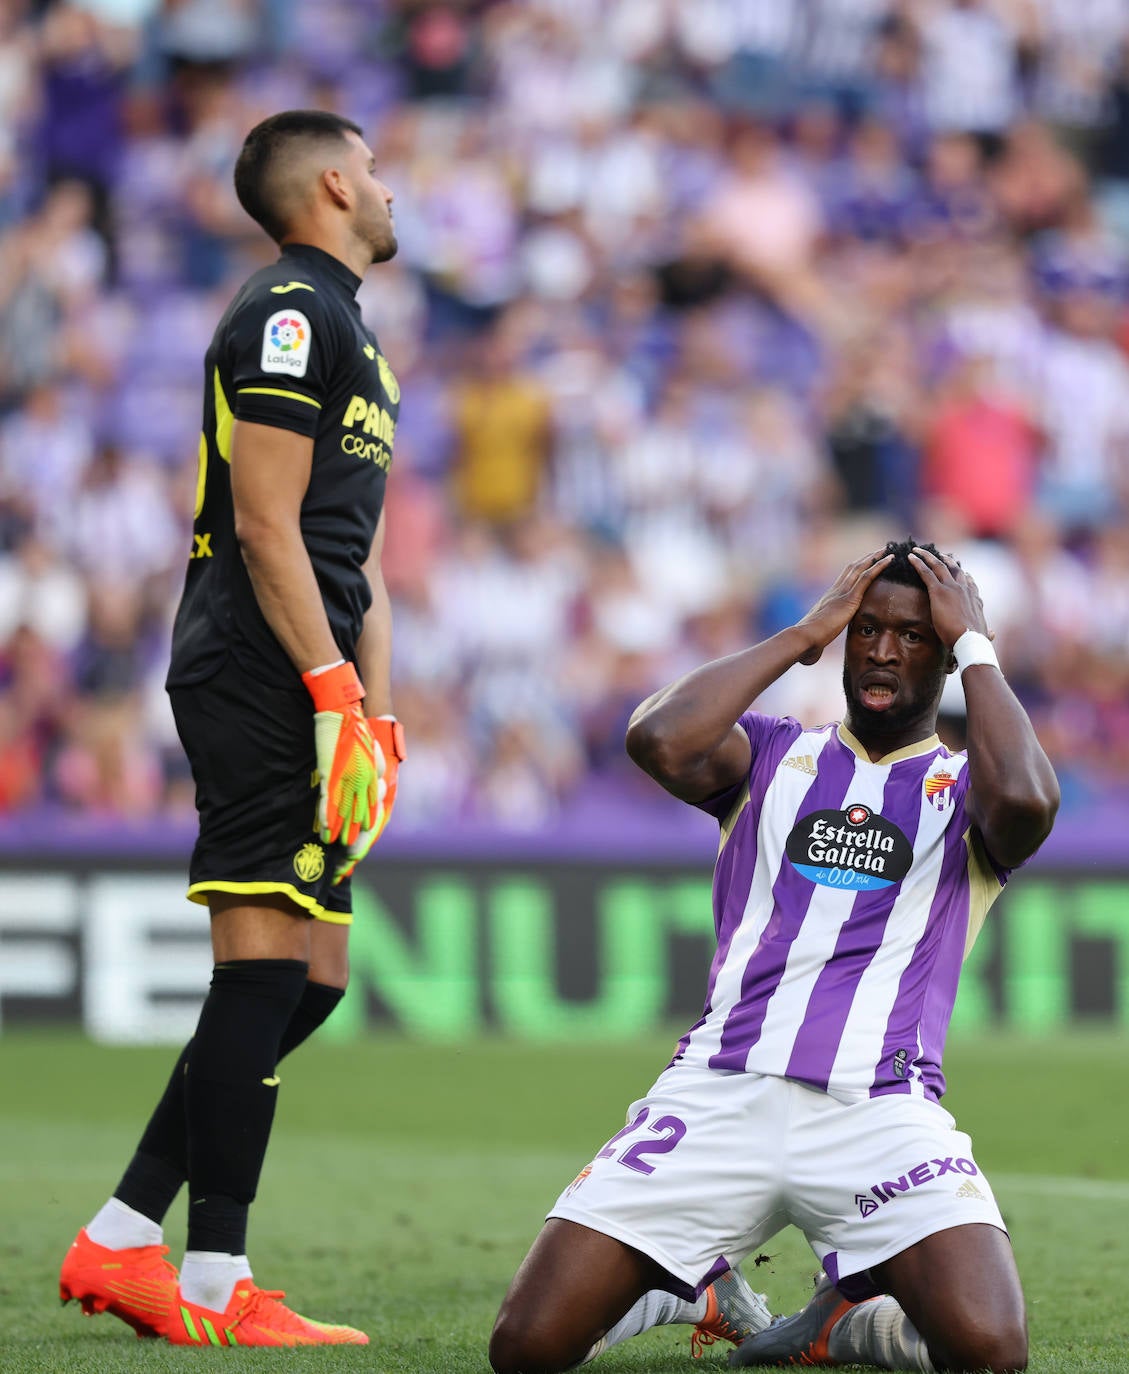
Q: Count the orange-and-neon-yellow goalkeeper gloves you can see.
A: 2